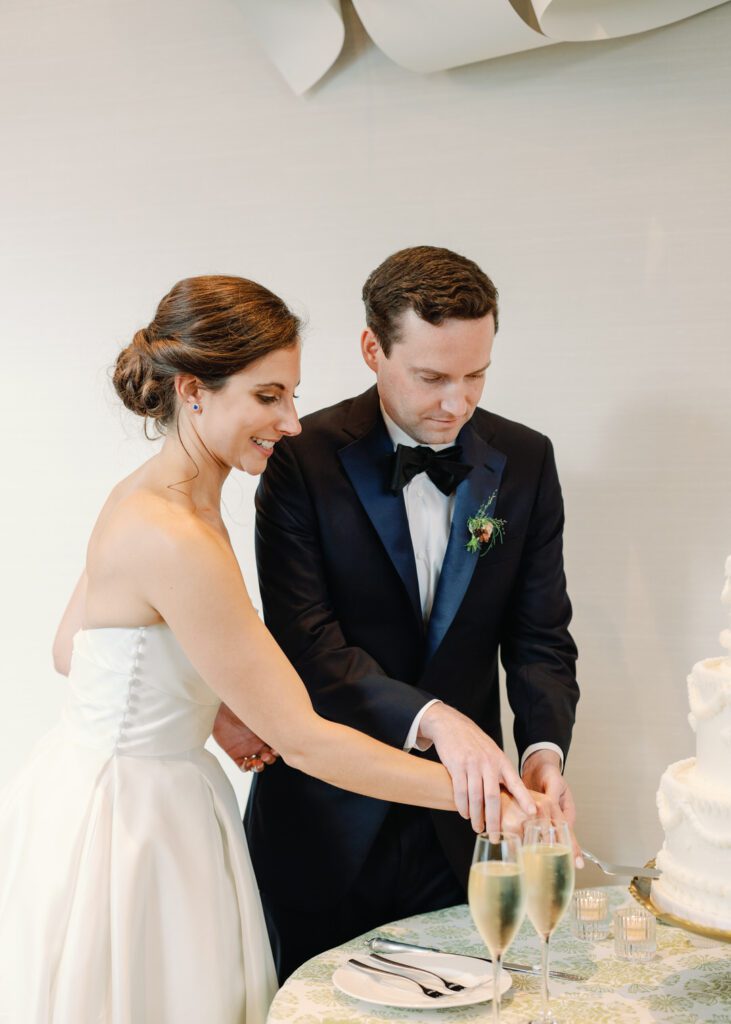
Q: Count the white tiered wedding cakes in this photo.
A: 1